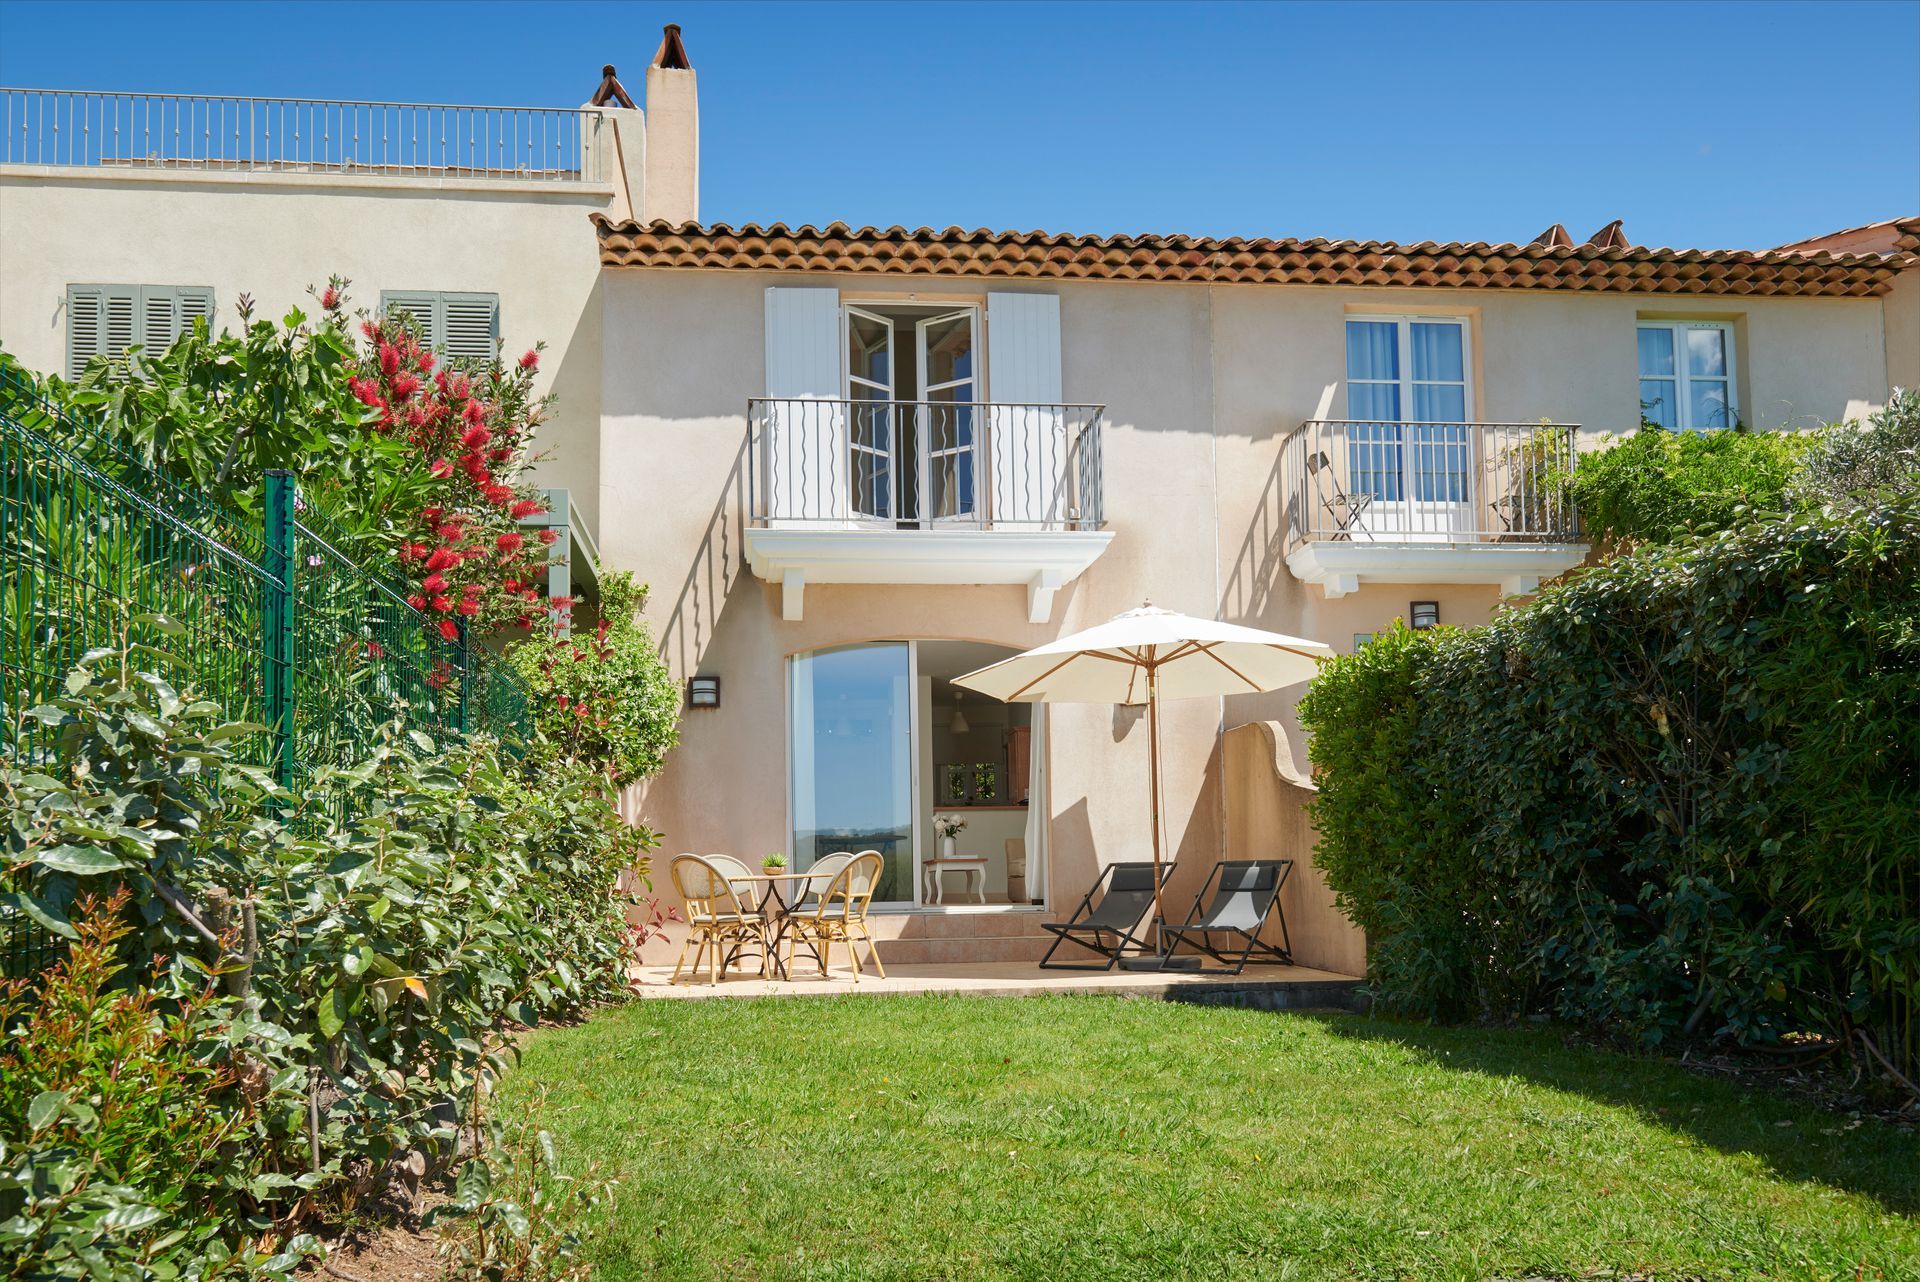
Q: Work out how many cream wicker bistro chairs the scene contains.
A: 4